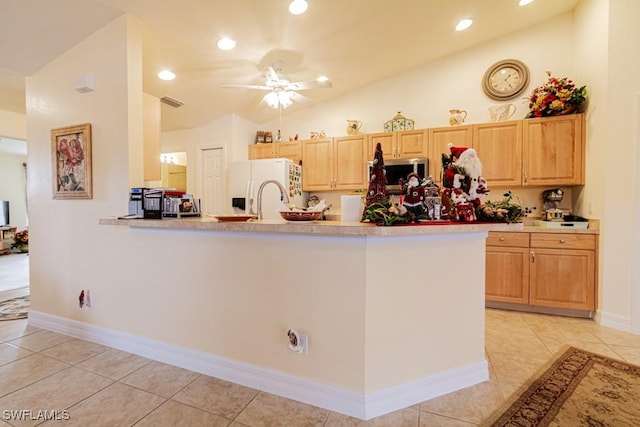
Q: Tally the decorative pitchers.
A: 3